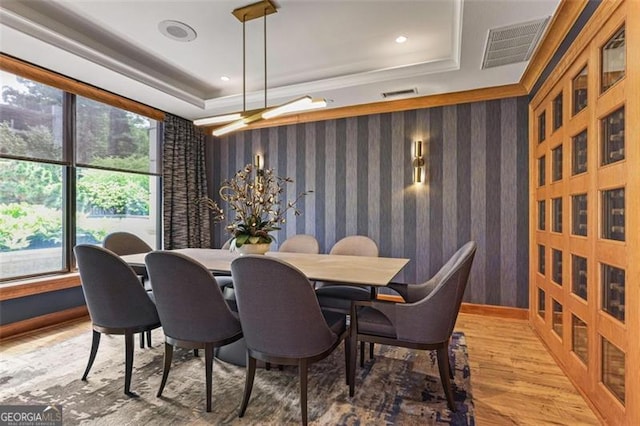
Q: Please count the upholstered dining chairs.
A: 8